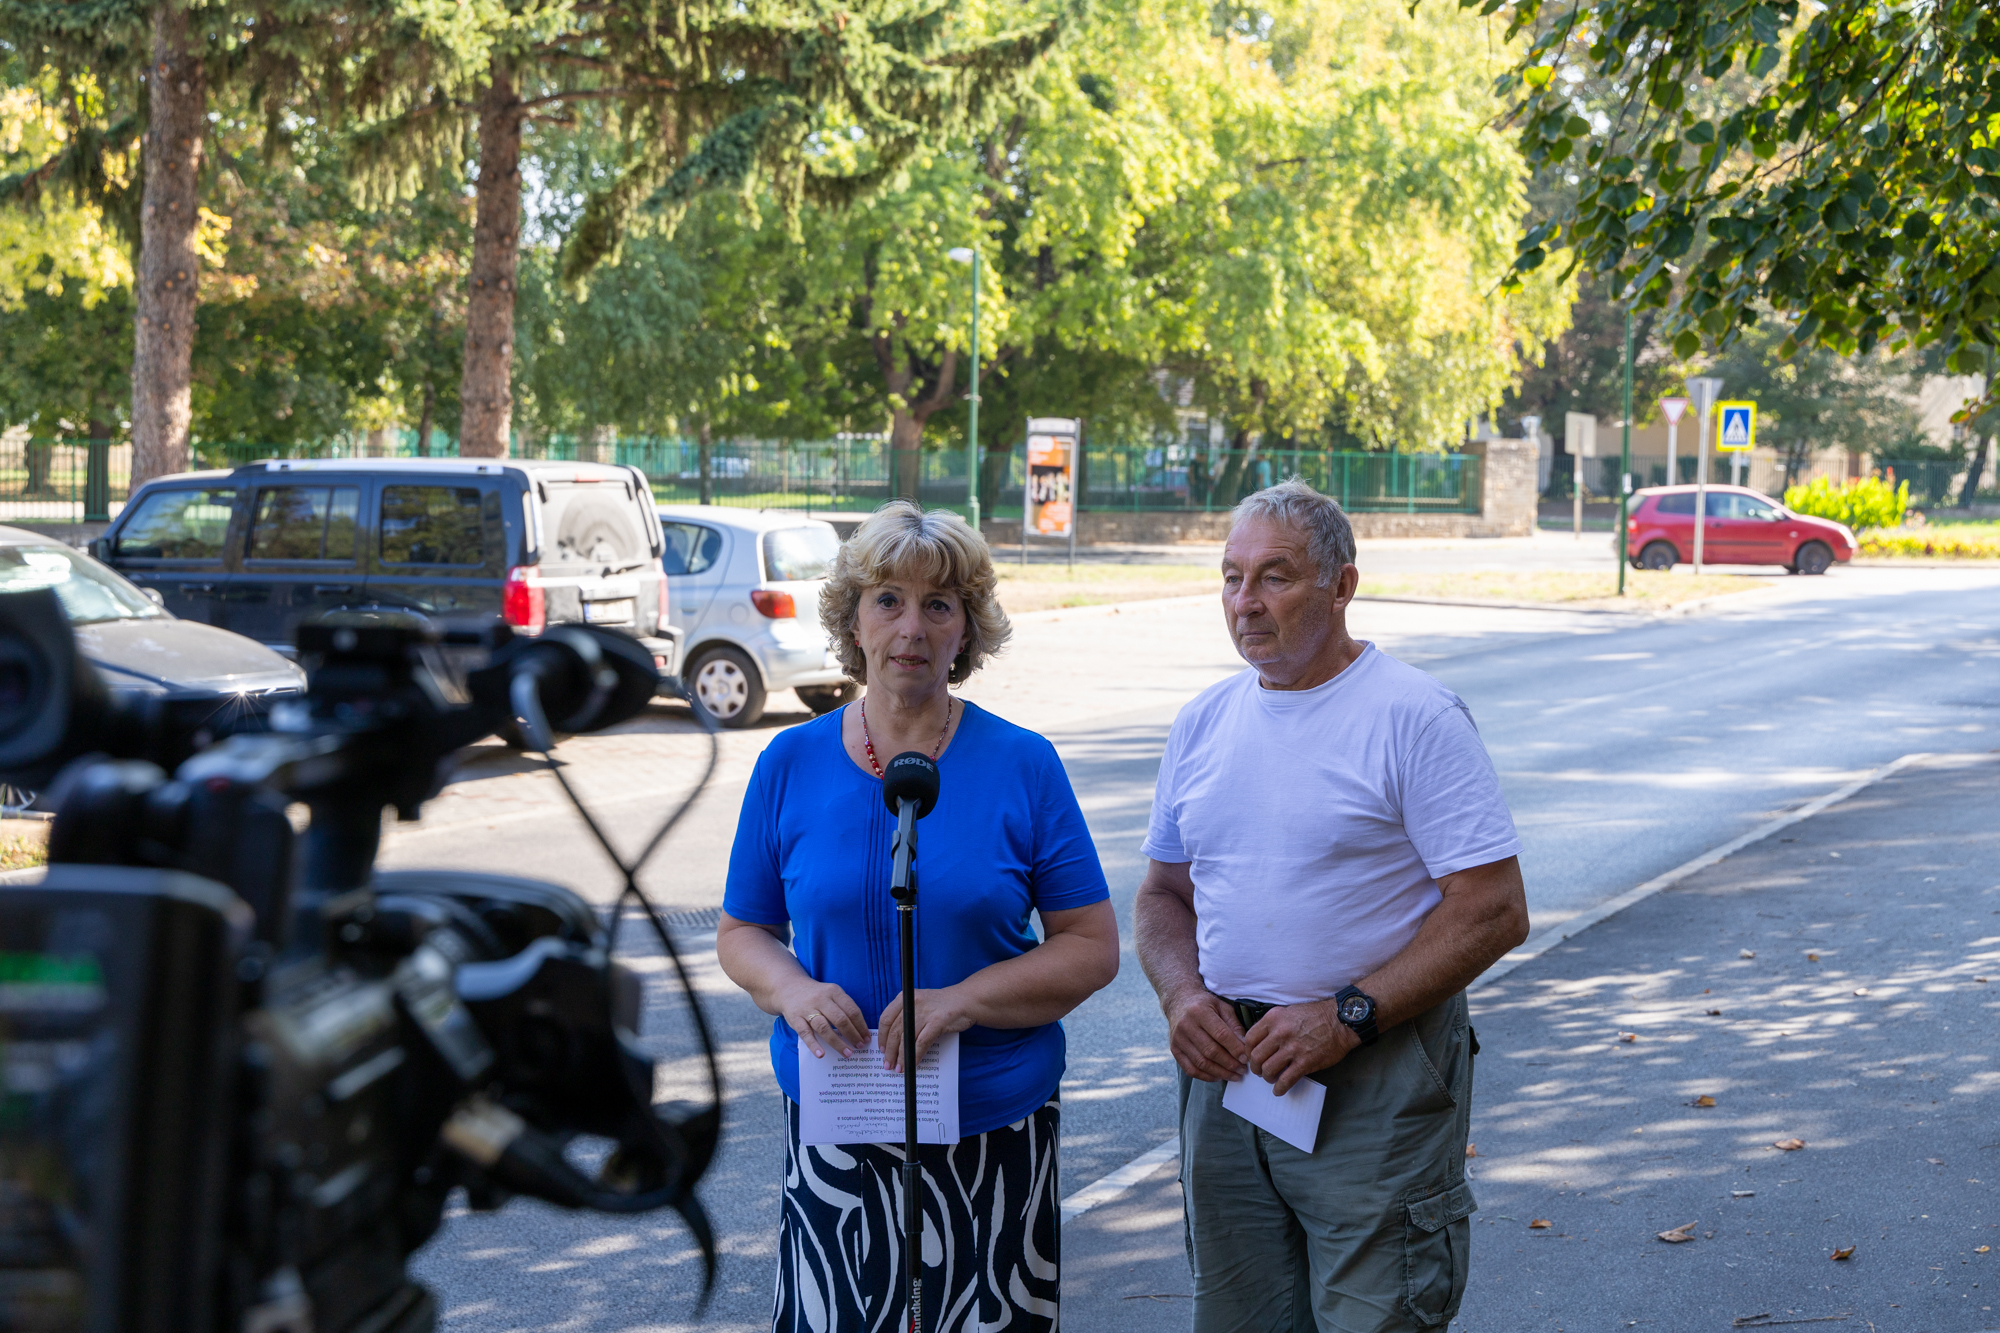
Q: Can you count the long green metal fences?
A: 1